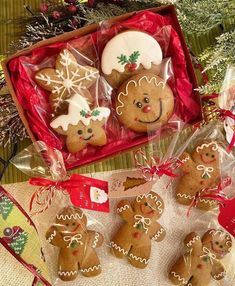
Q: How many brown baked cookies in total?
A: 8